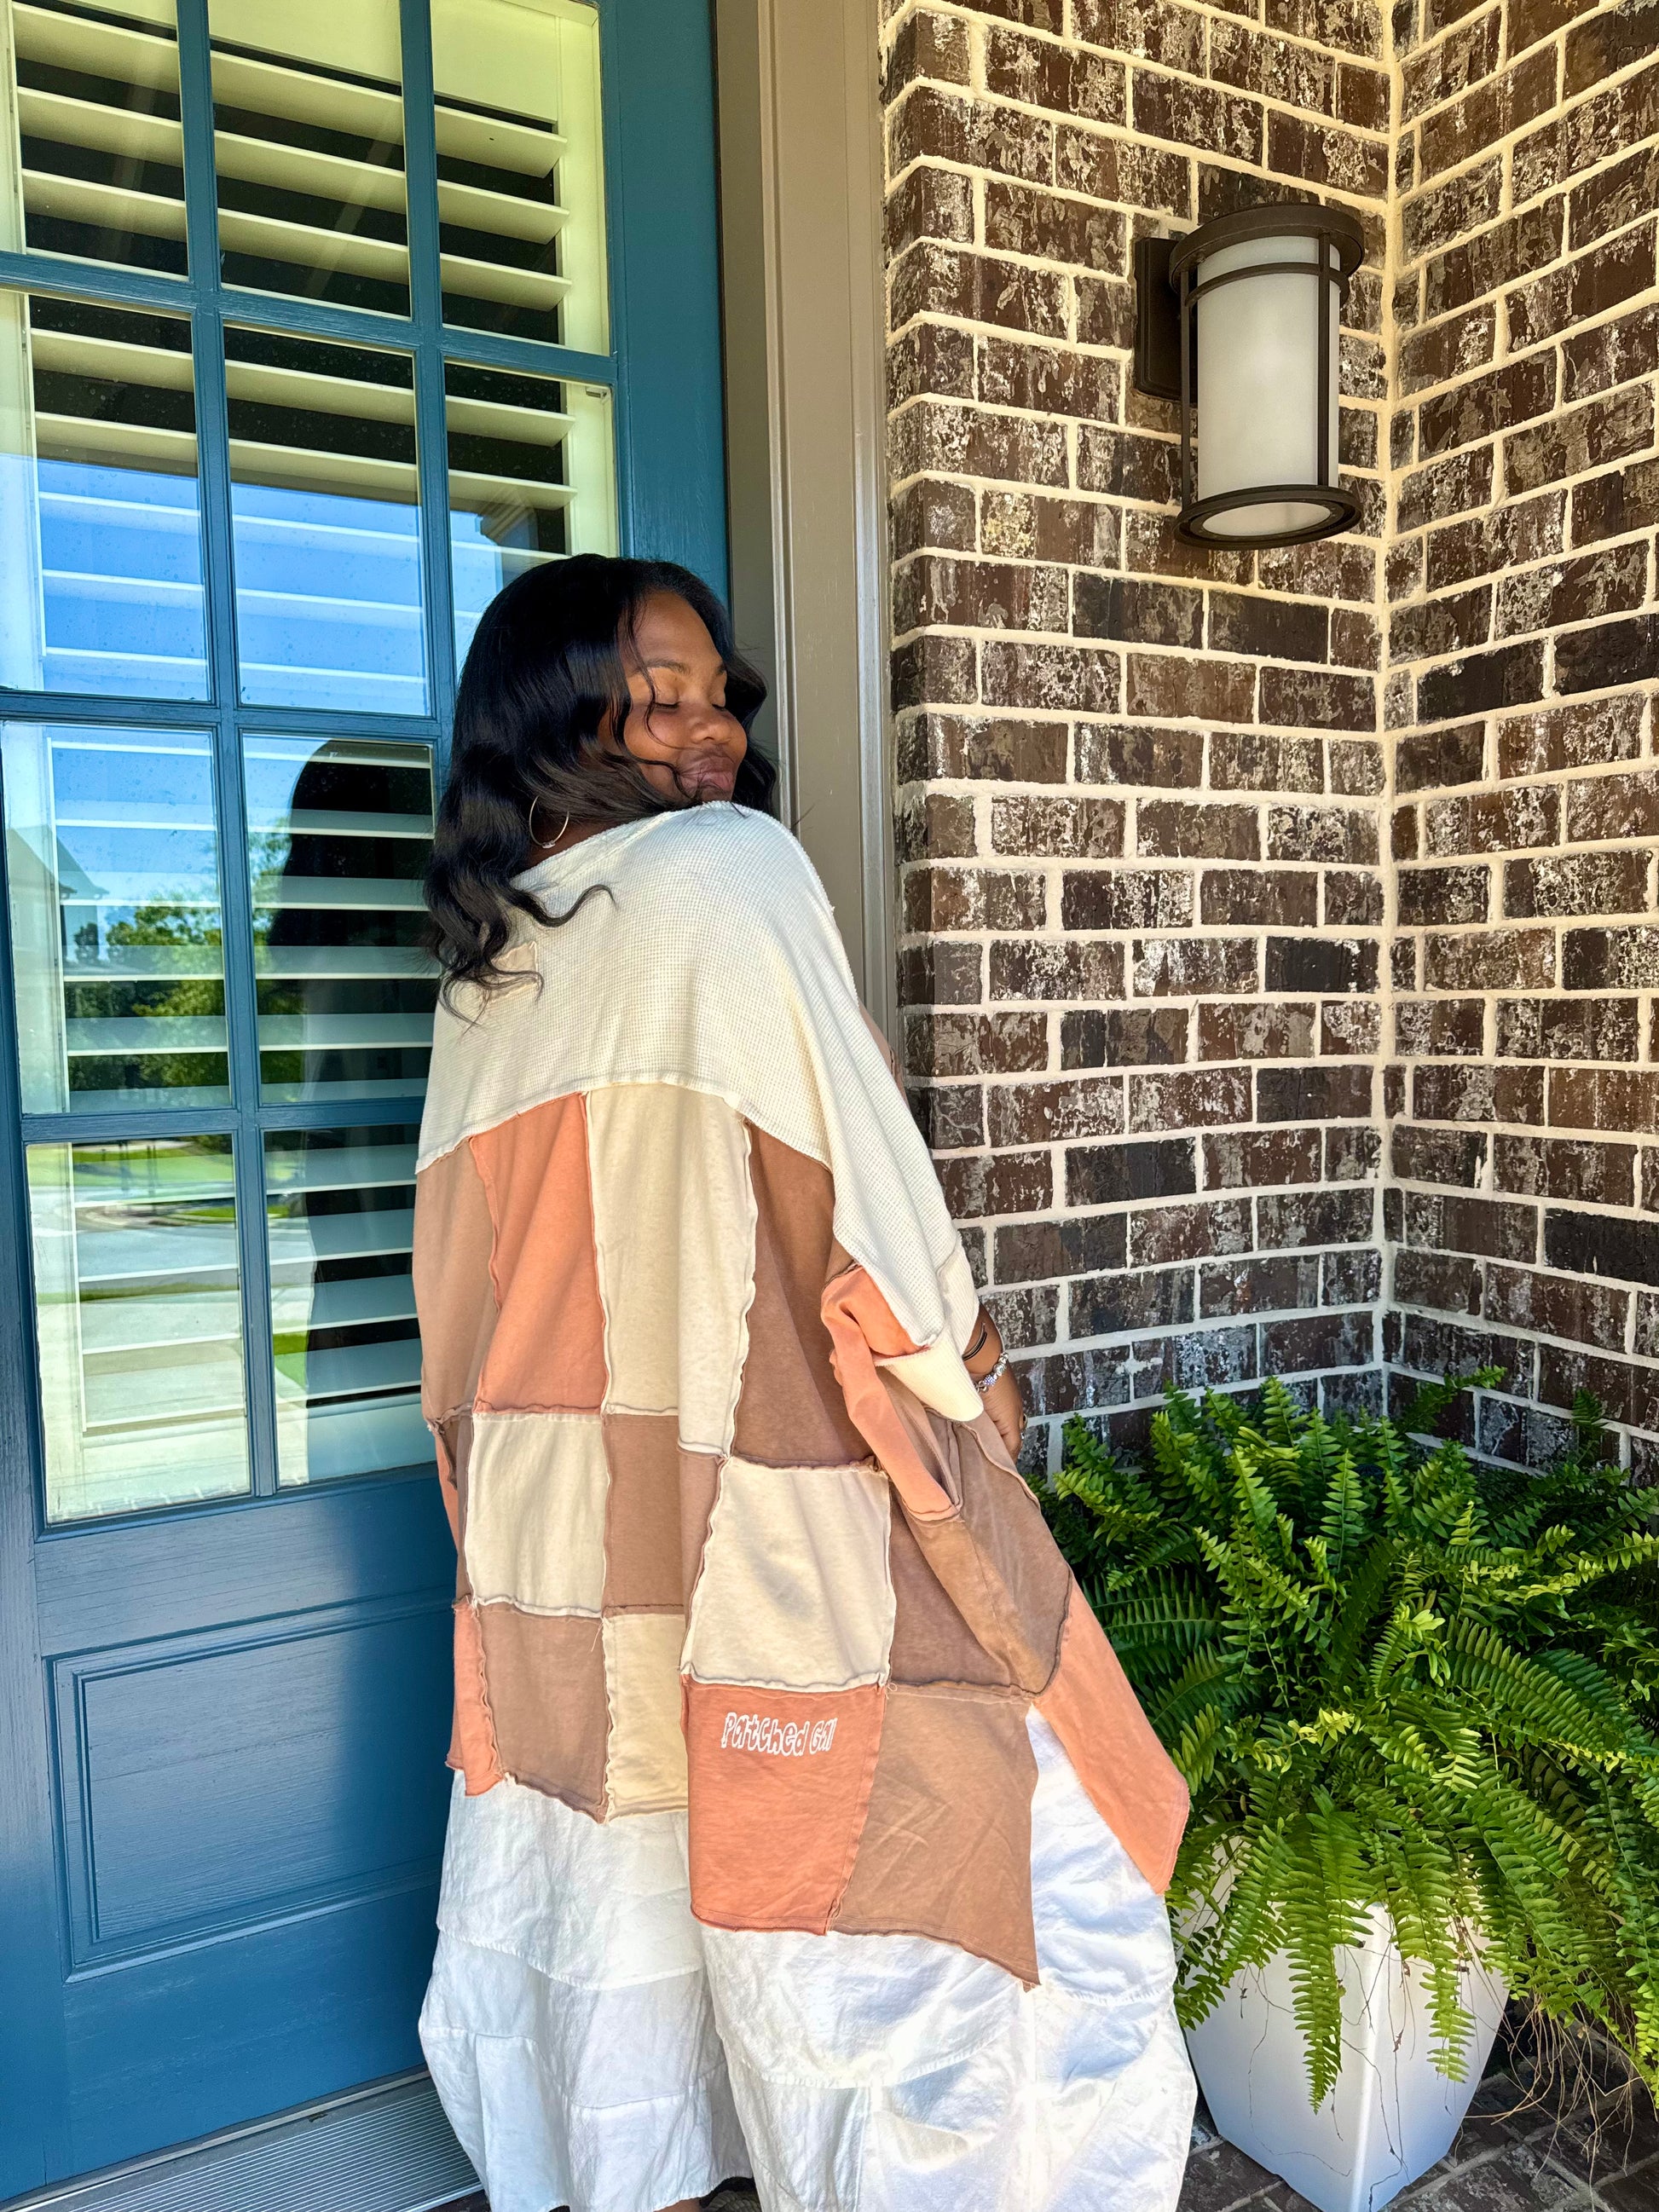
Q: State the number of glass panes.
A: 10